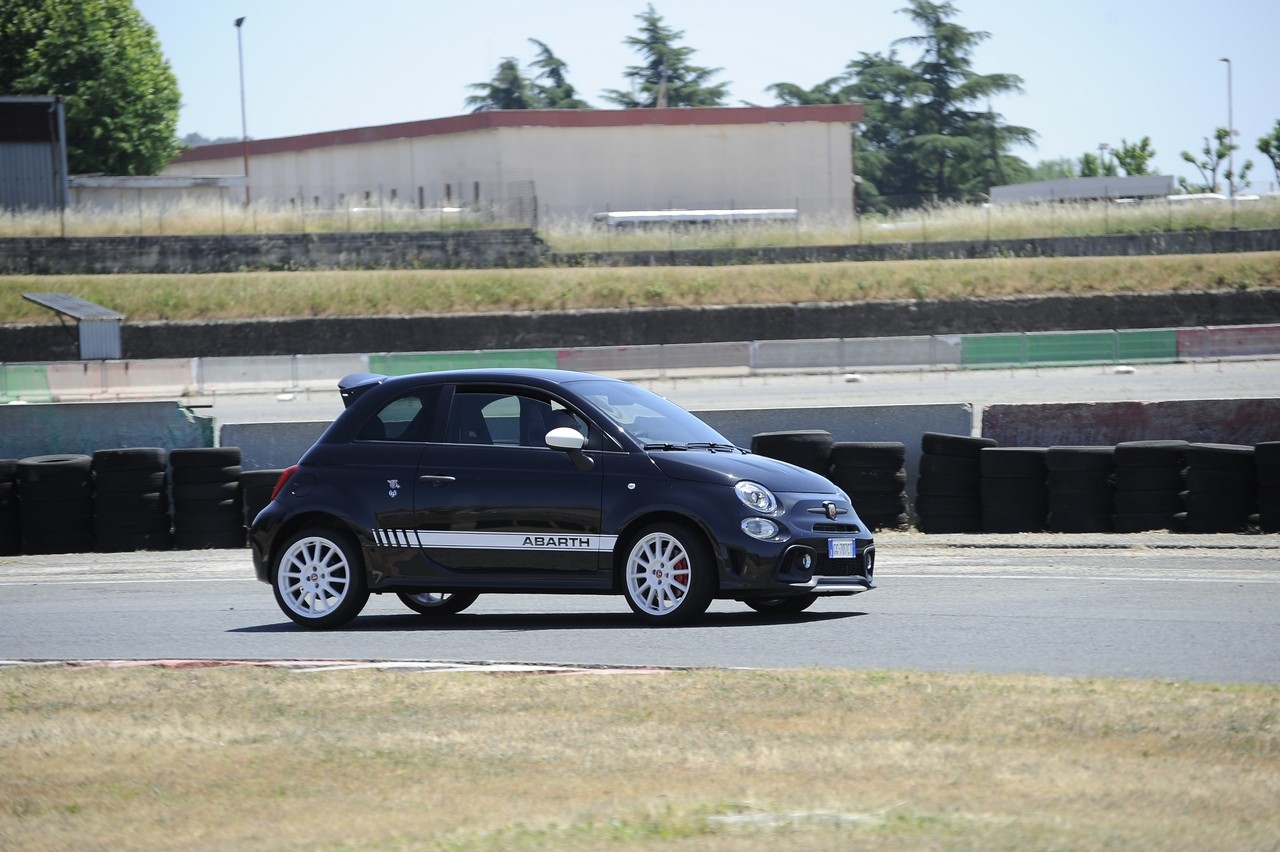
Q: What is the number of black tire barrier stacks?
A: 13